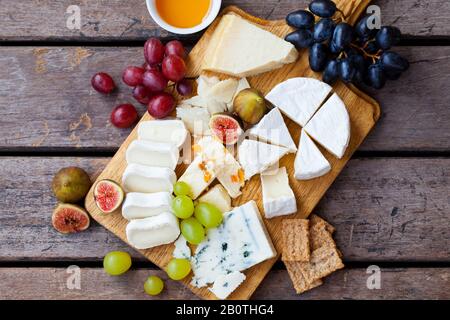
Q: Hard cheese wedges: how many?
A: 1